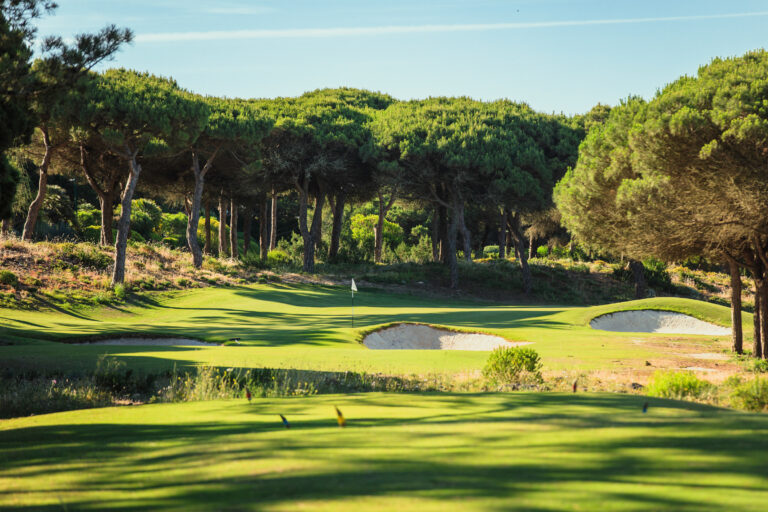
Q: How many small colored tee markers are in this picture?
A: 5